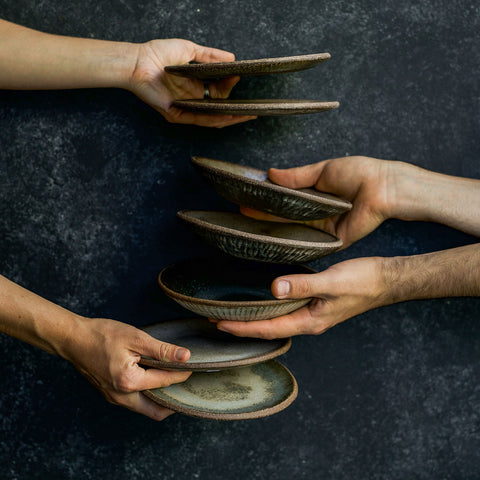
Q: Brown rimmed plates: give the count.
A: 7